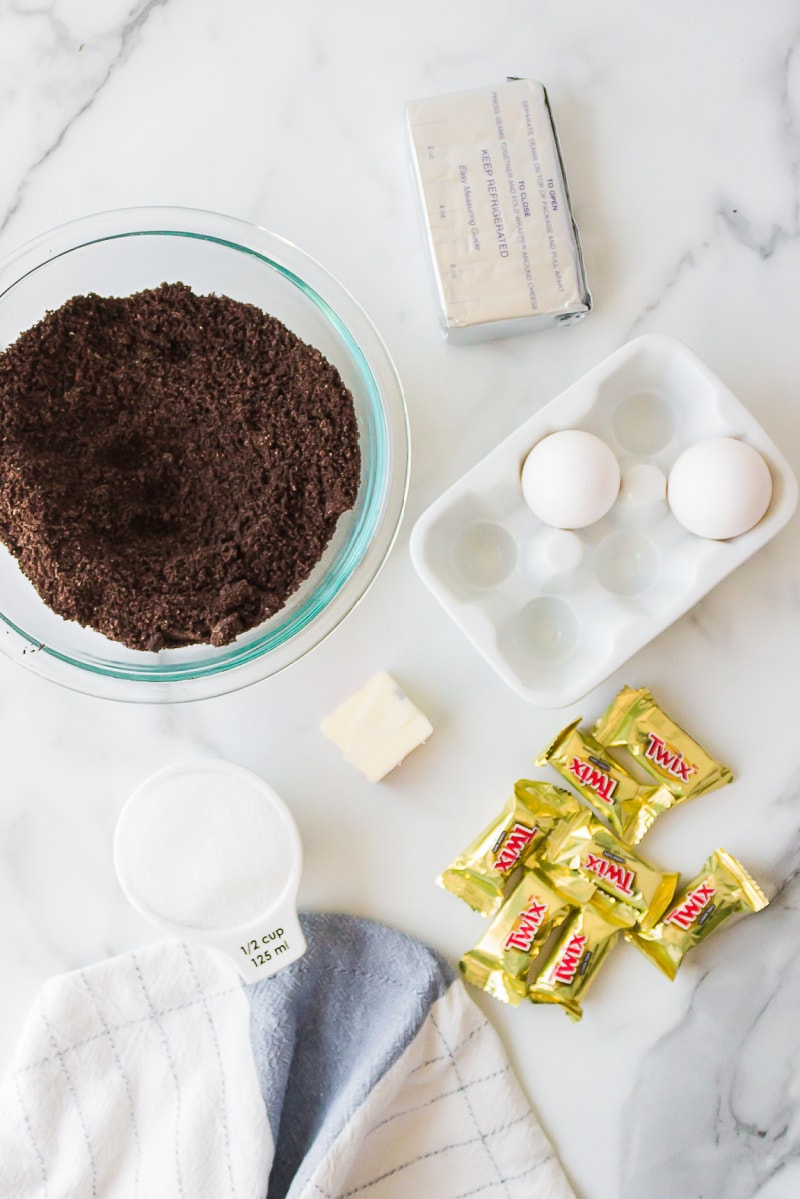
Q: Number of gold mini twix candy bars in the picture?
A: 7